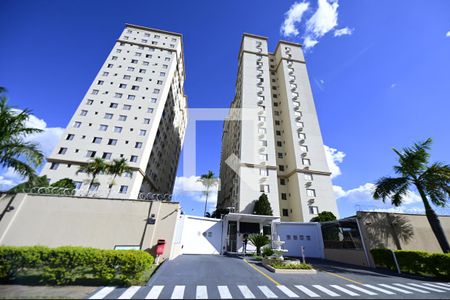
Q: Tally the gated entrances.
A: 2